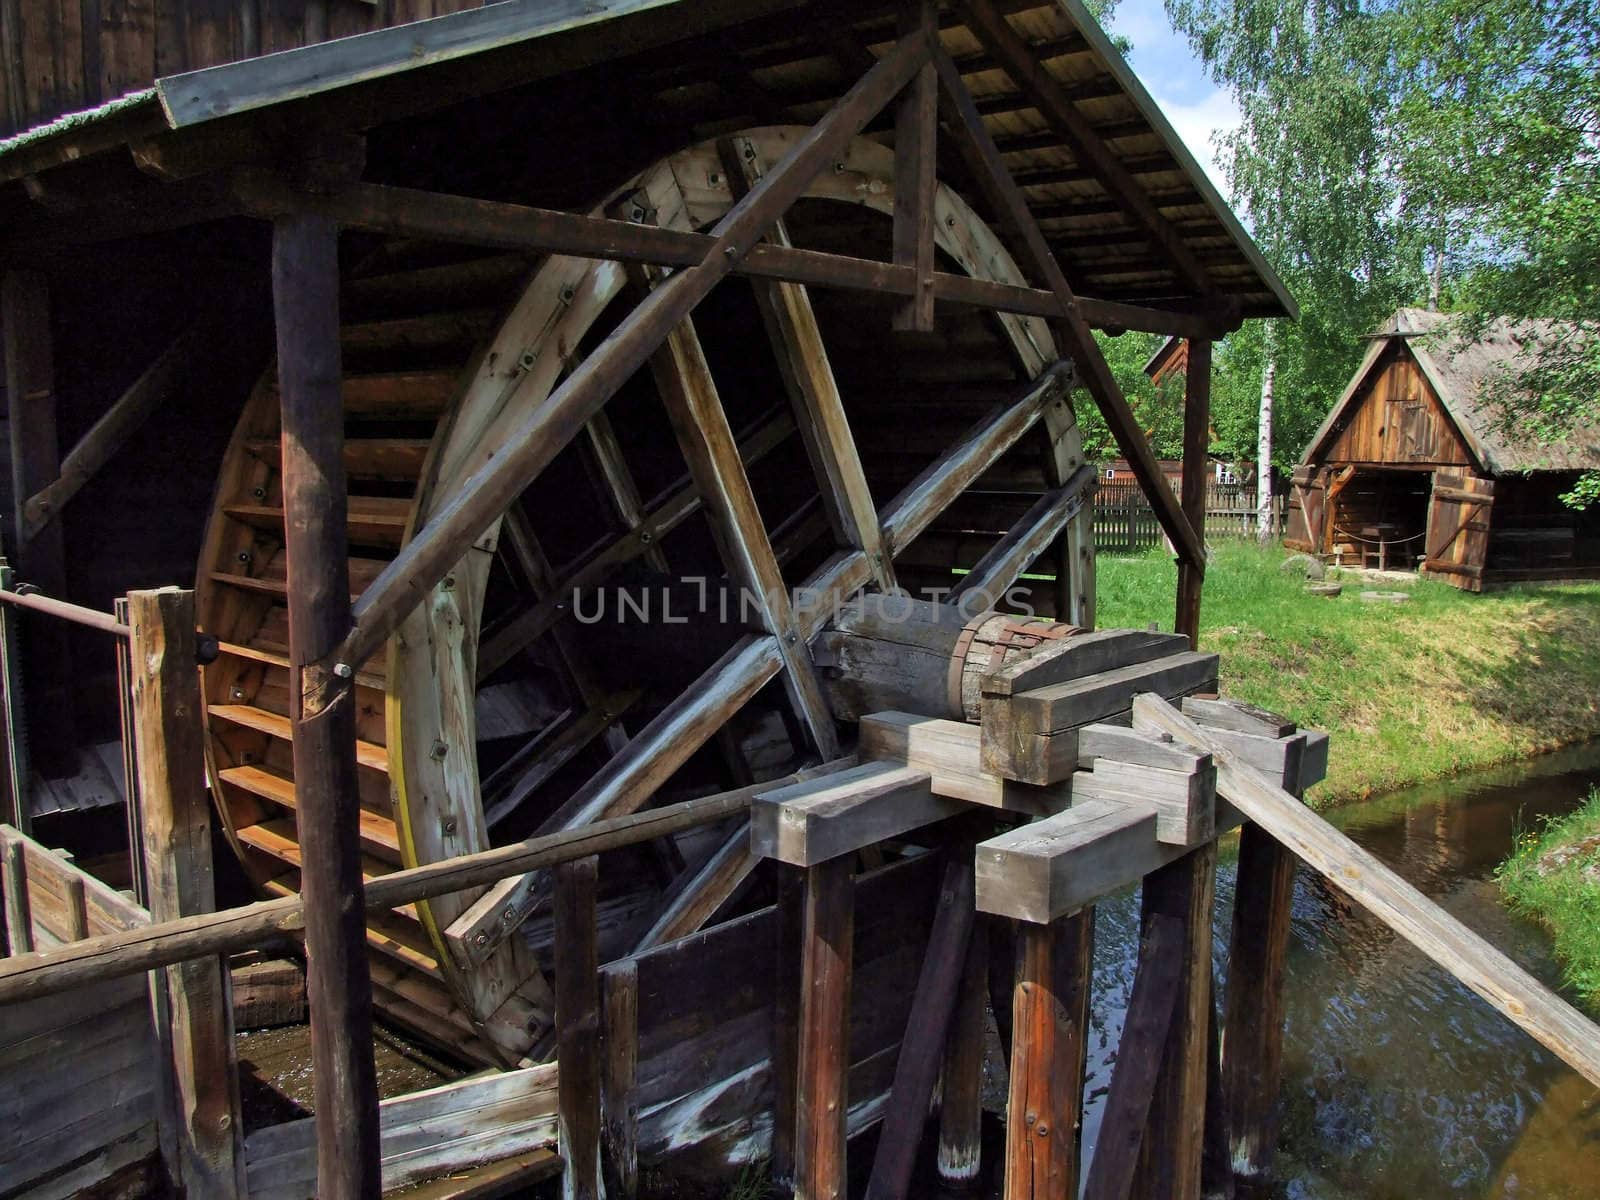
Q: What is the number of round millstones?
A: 3